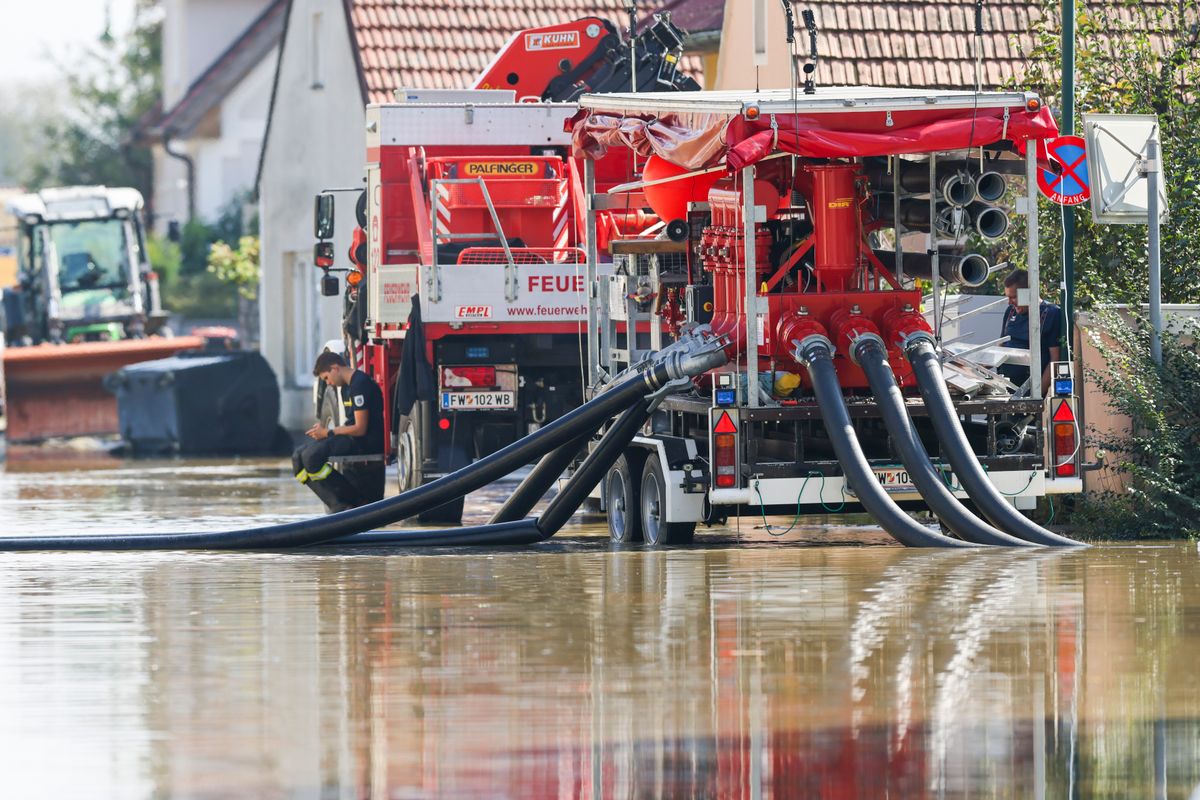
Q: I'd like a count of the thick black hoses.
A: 6